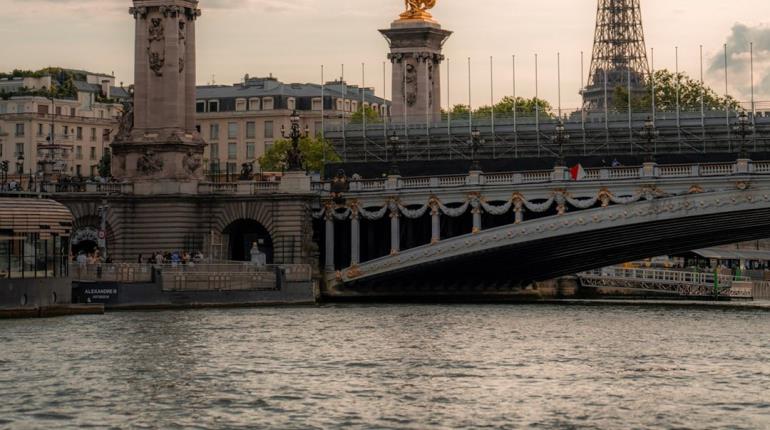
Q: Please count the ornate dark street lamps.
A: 6